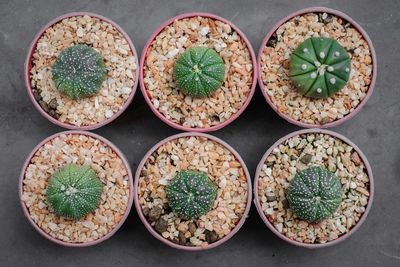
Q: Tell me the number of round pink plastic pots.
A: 6